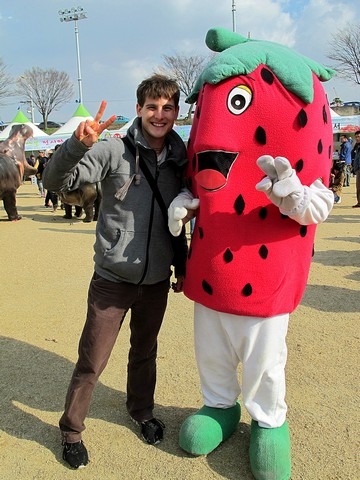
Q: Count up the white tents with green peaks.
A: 2